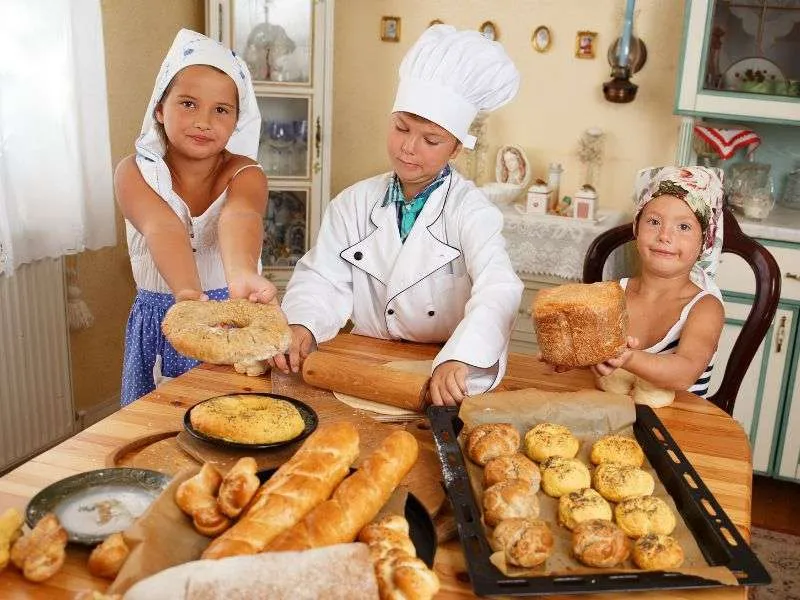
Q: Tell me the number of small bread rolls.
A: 12